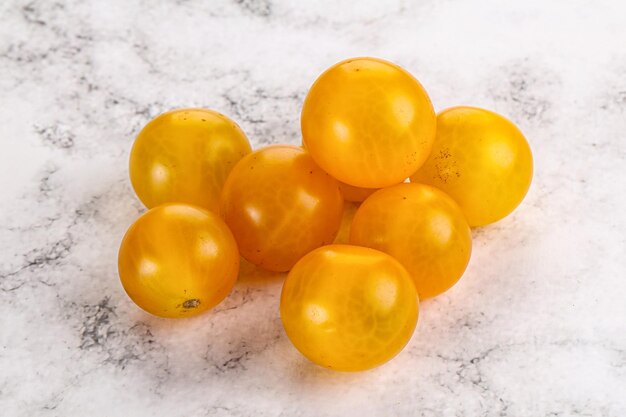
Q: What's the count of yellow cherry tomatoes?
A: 8